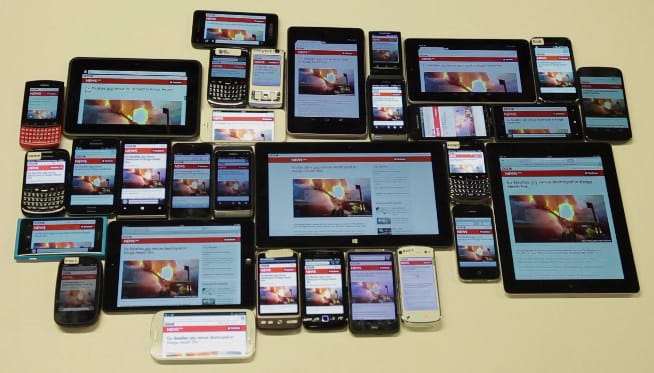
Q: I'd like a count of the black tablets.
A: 6